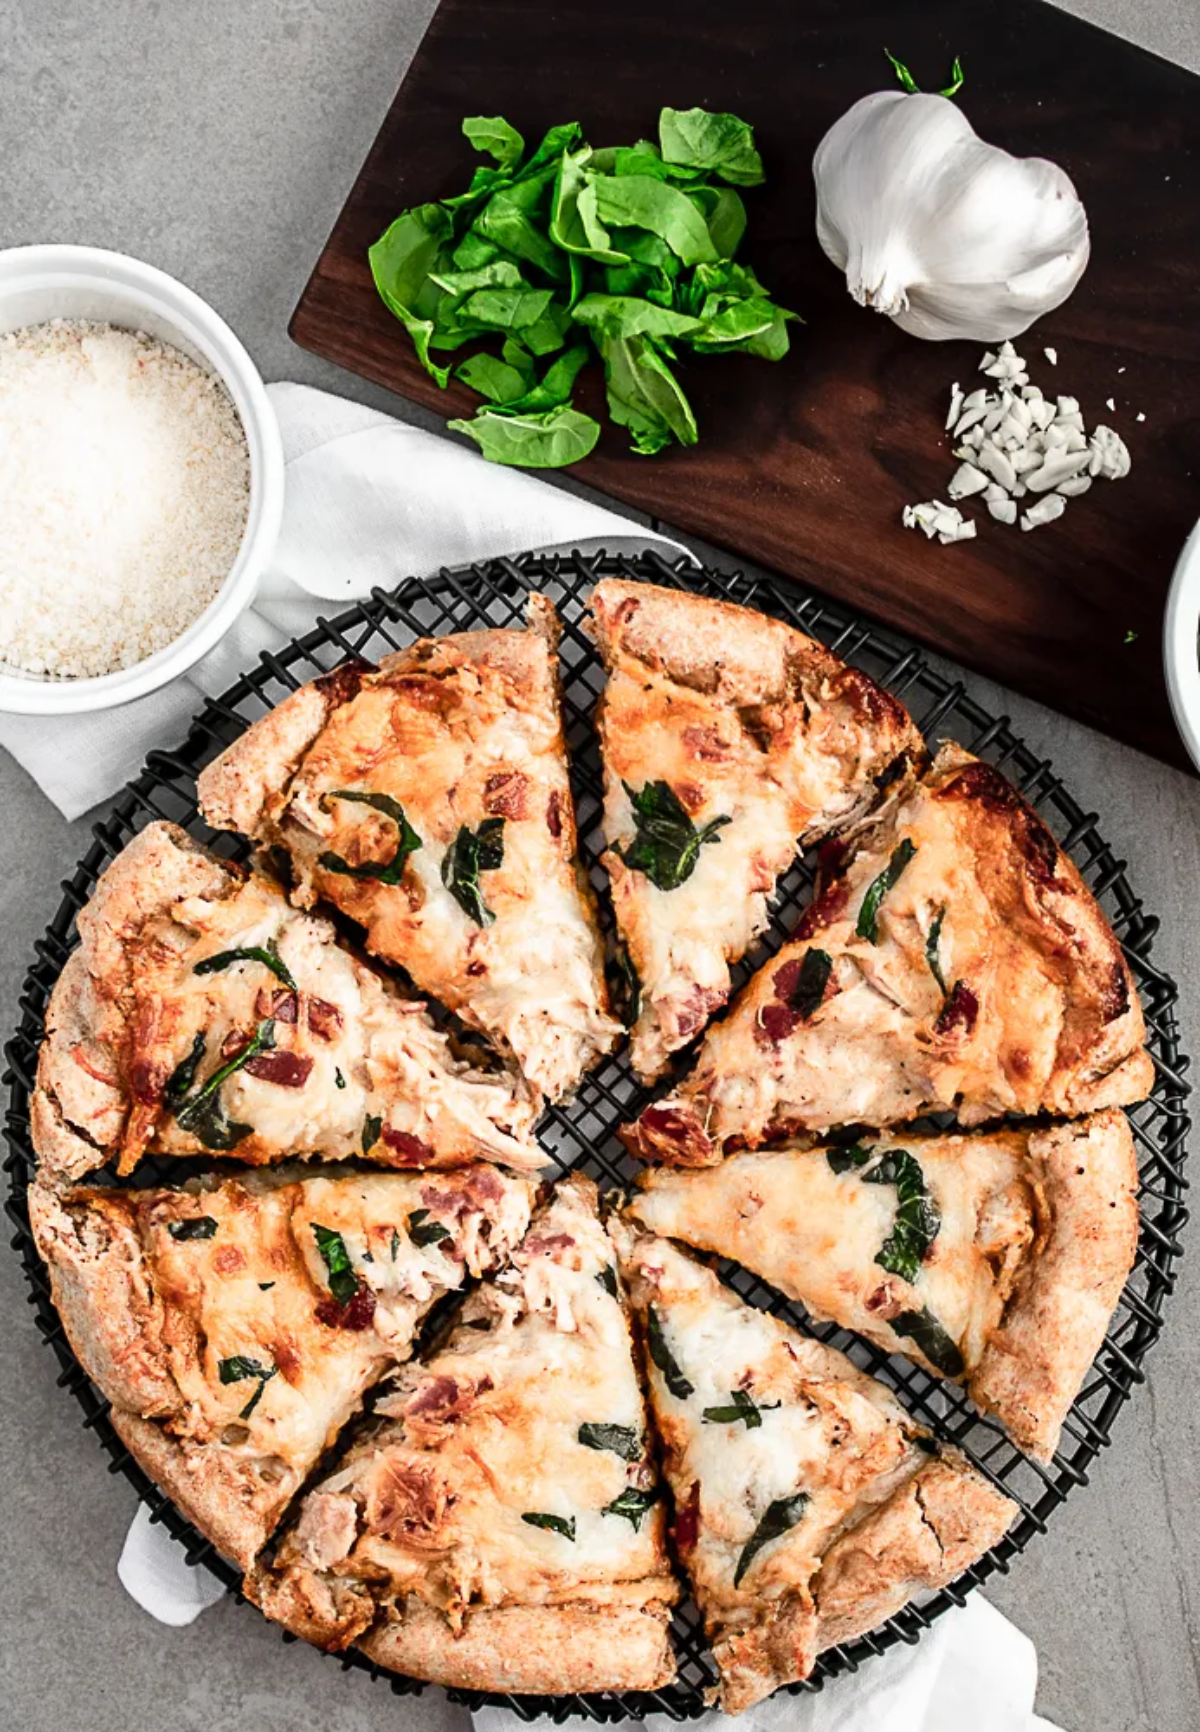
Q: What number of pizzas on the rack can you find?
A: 1